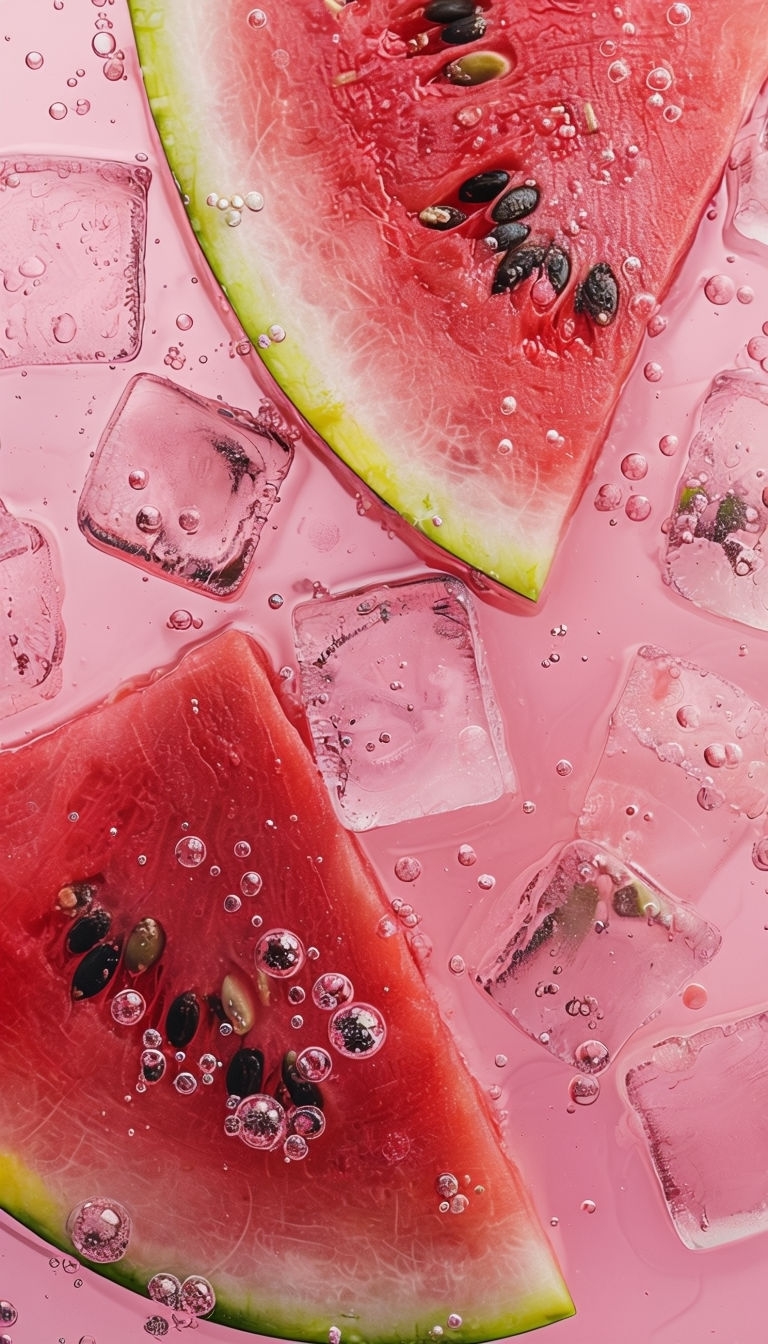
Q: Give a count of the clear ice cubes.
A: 9